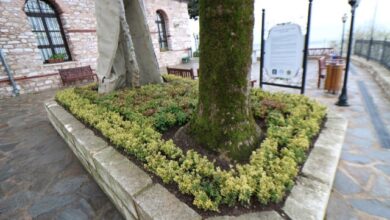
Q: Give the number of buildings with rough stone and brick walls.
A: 1